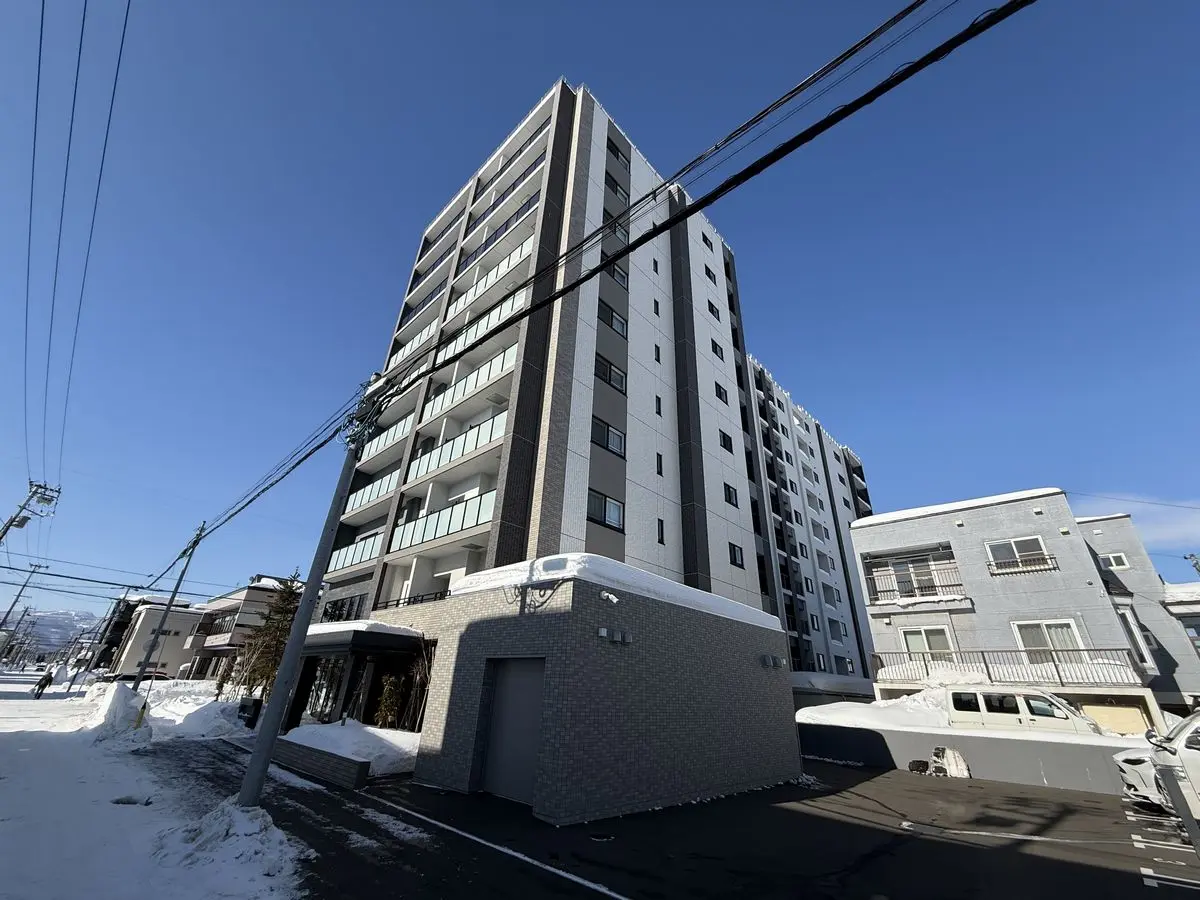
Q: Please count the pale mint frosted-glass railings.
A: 10